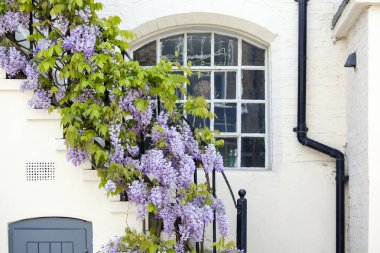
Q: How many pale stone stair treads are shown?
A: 5